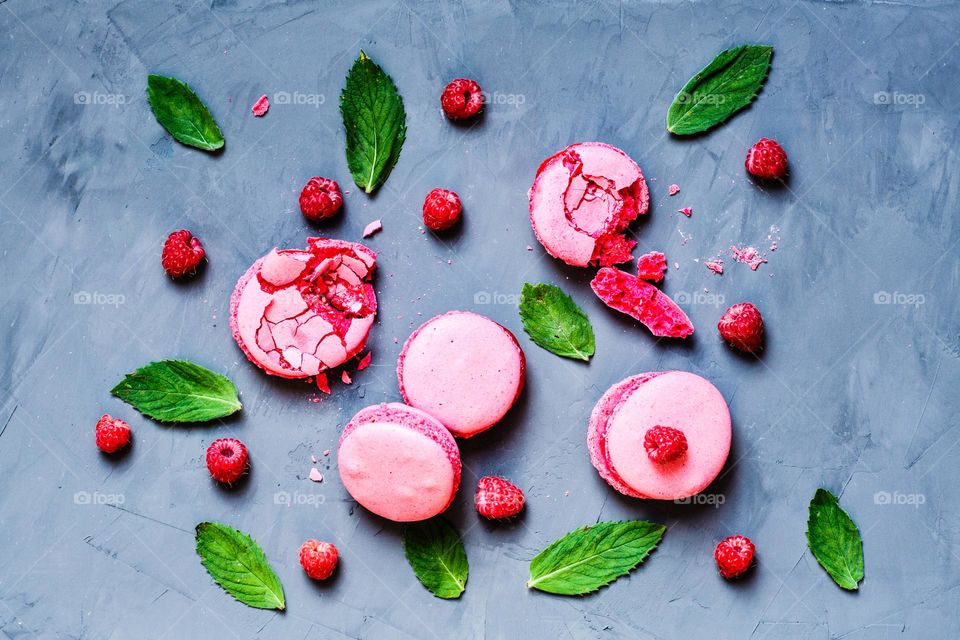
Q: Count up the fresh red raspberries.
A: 12